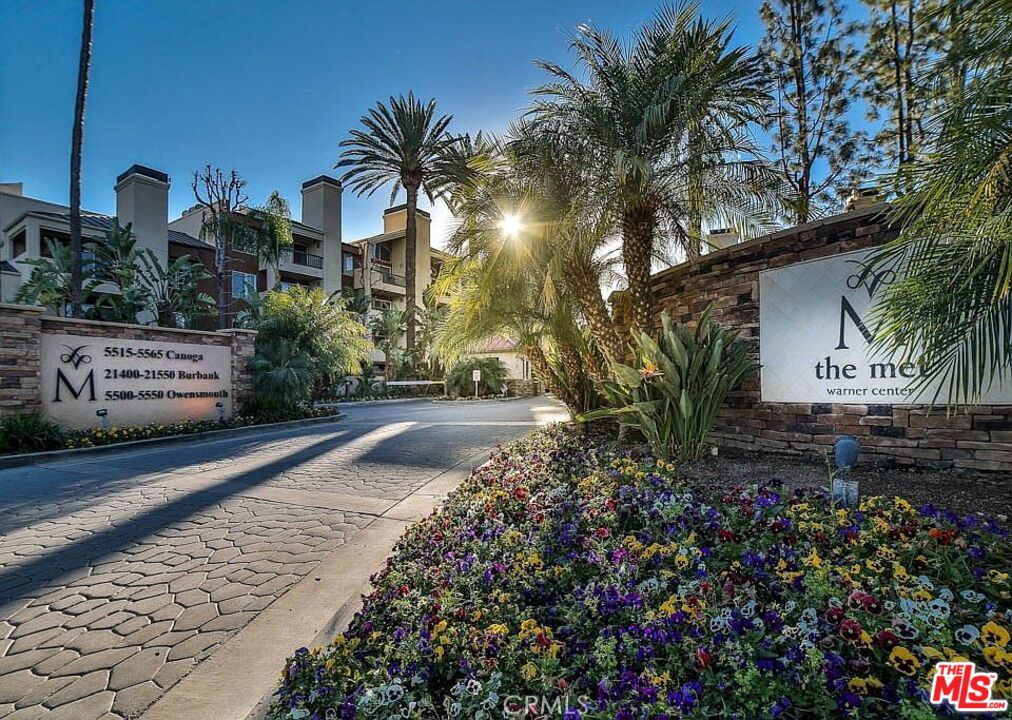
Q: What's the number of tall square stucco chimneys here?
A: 3